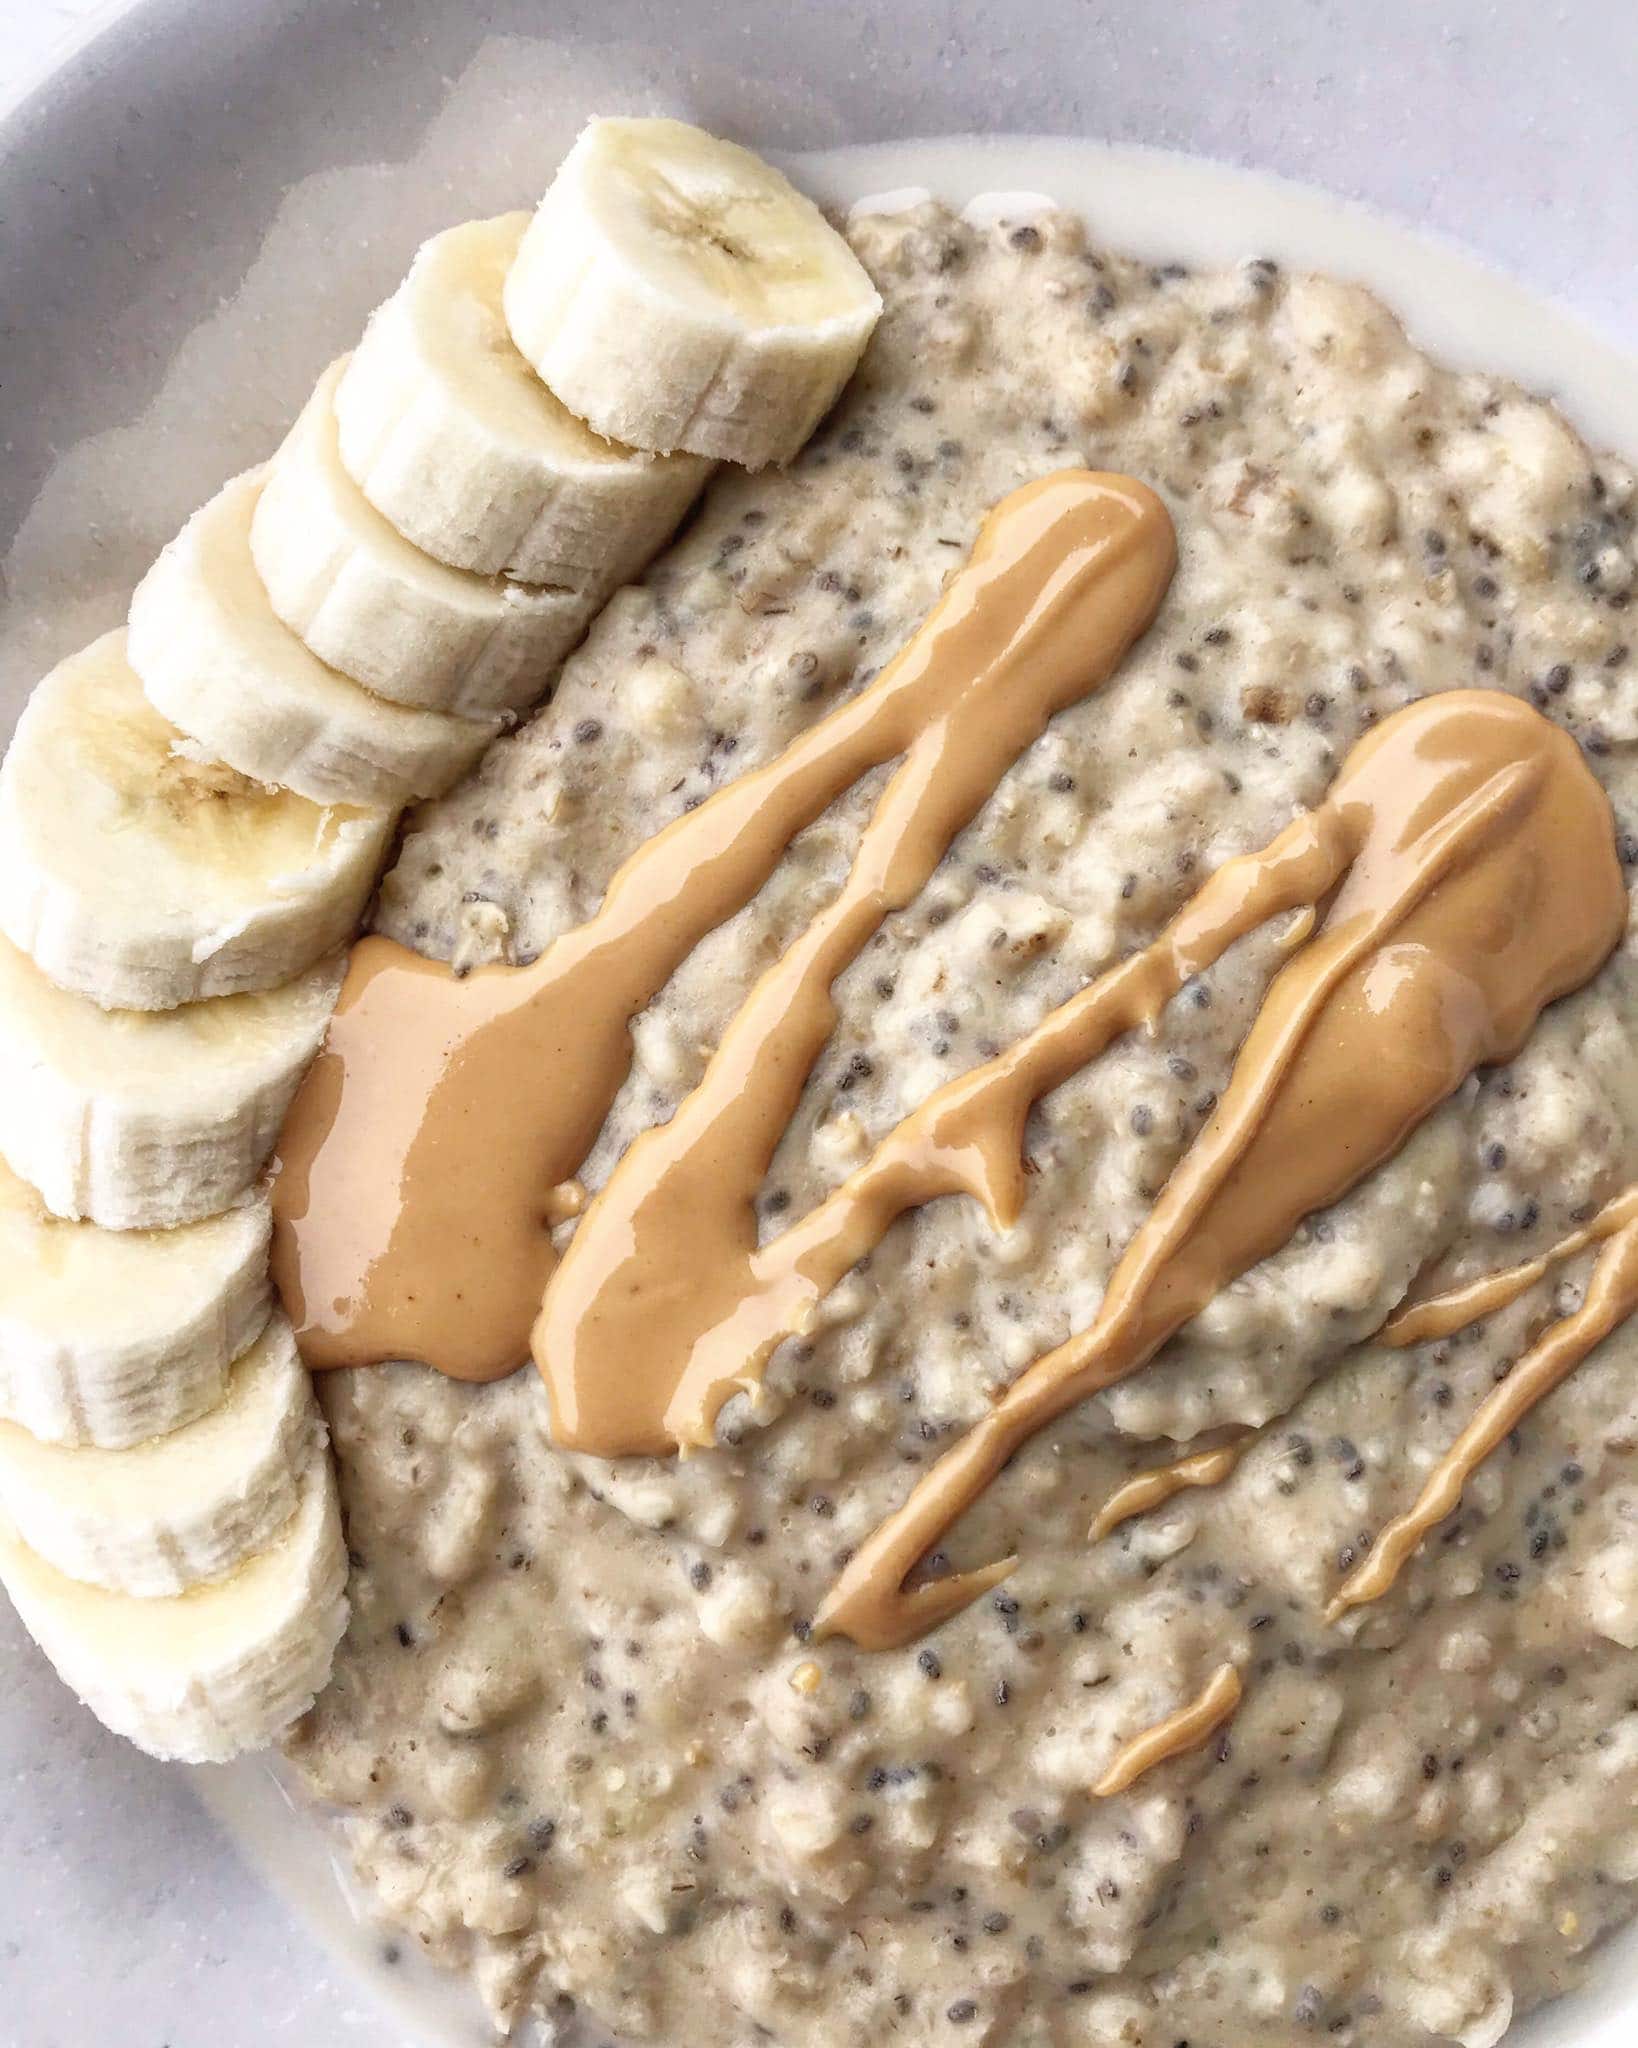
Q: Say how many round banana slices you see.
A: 9